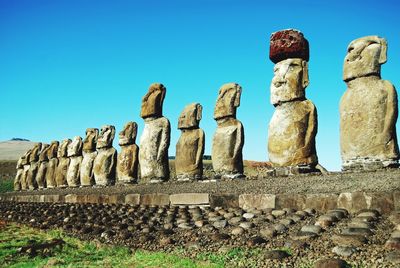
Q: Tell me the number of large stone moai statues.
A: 15